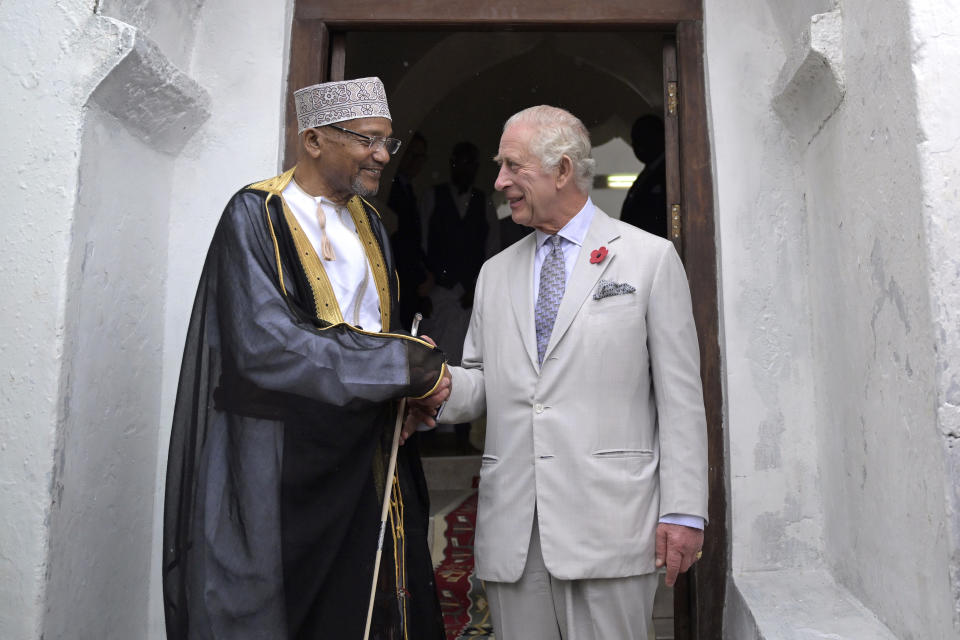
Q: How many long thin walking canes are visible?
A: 1